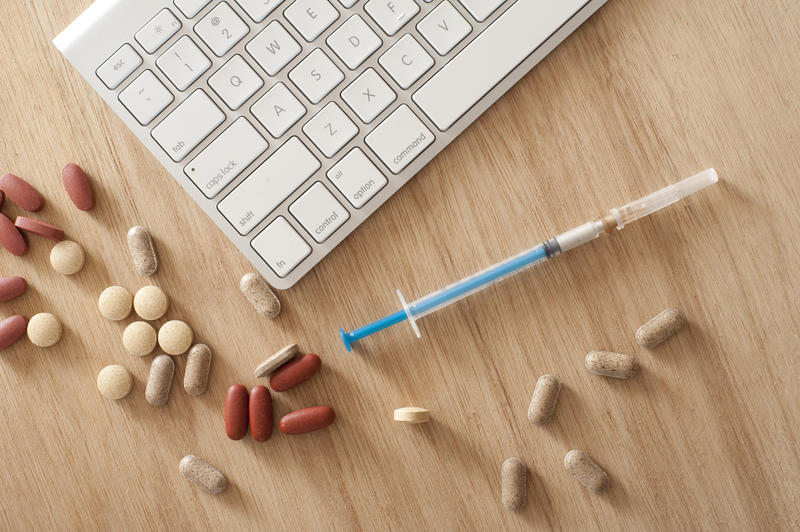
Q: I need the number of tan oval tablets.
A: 11